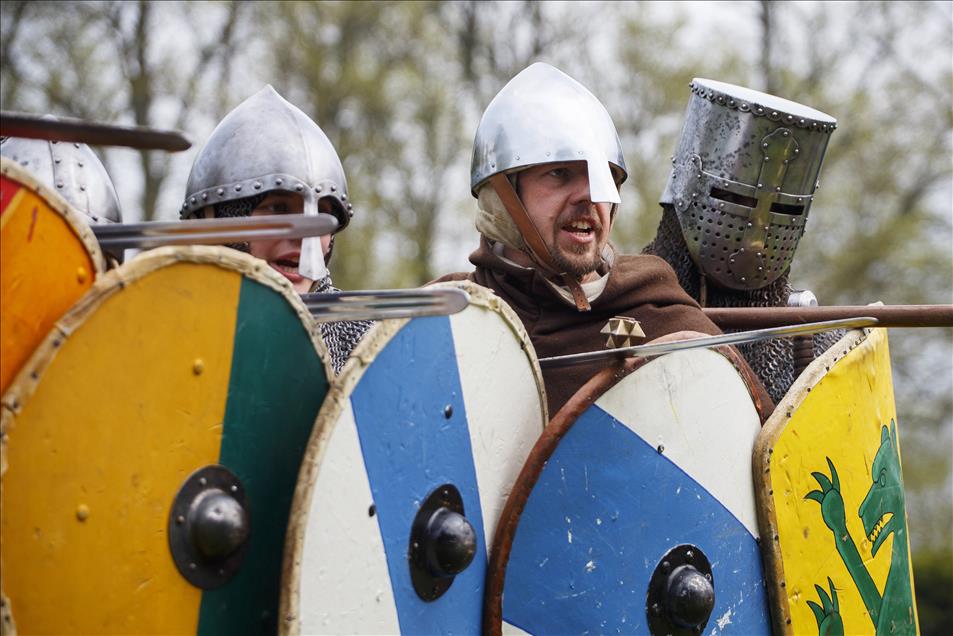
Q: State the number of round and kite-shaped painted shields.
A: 5